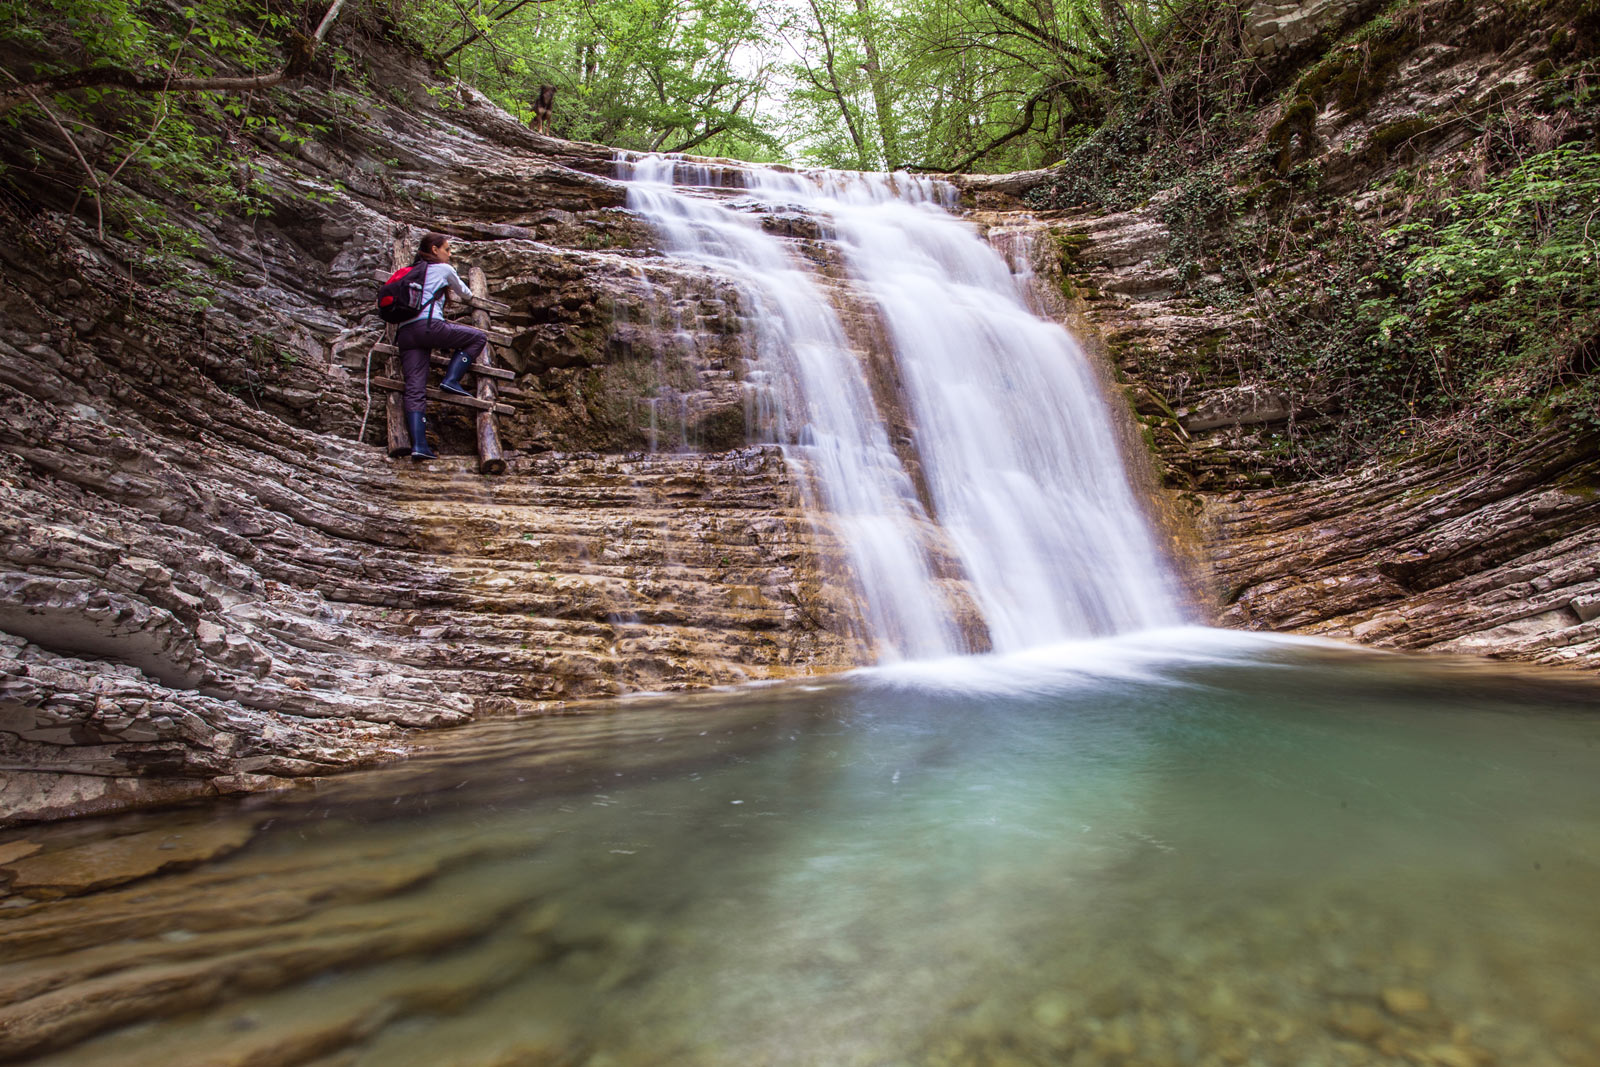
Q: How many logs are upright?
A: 2